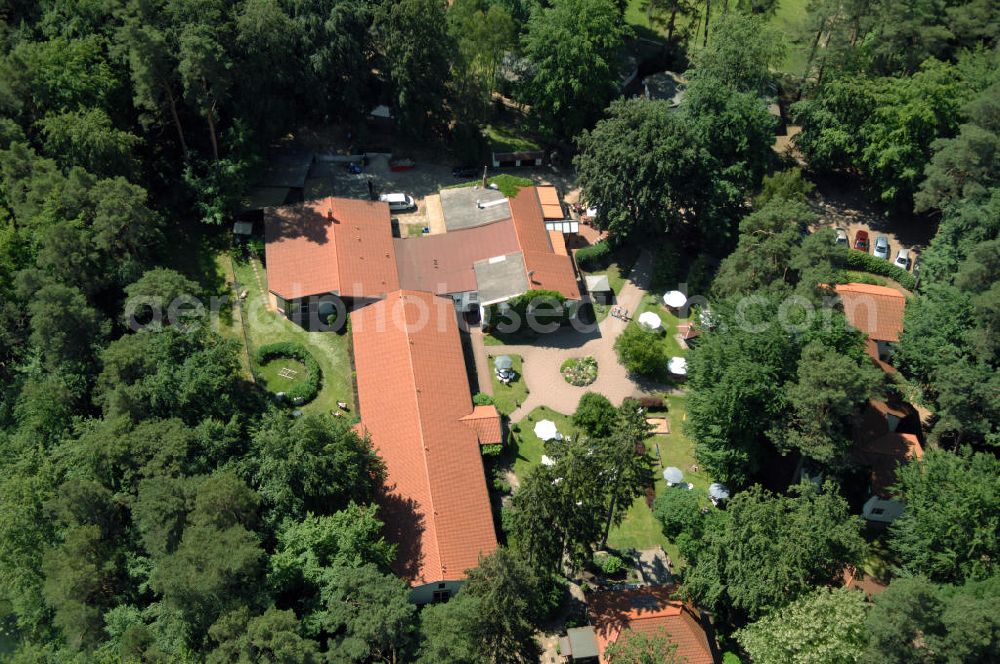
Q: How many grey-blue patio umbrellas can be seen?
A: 3